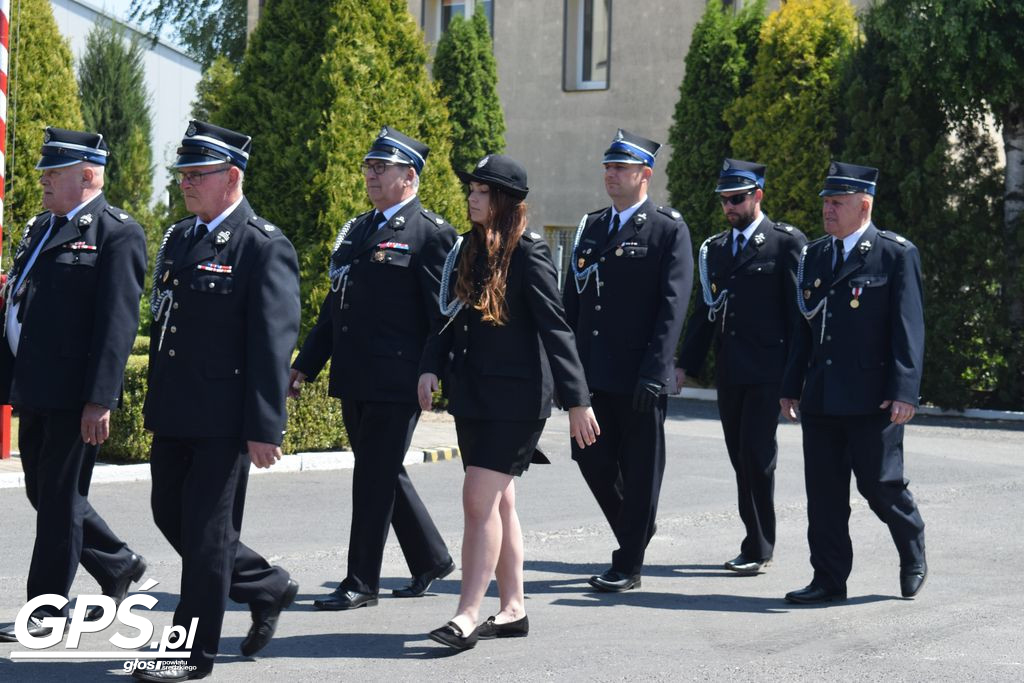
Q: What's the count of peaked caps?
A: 6